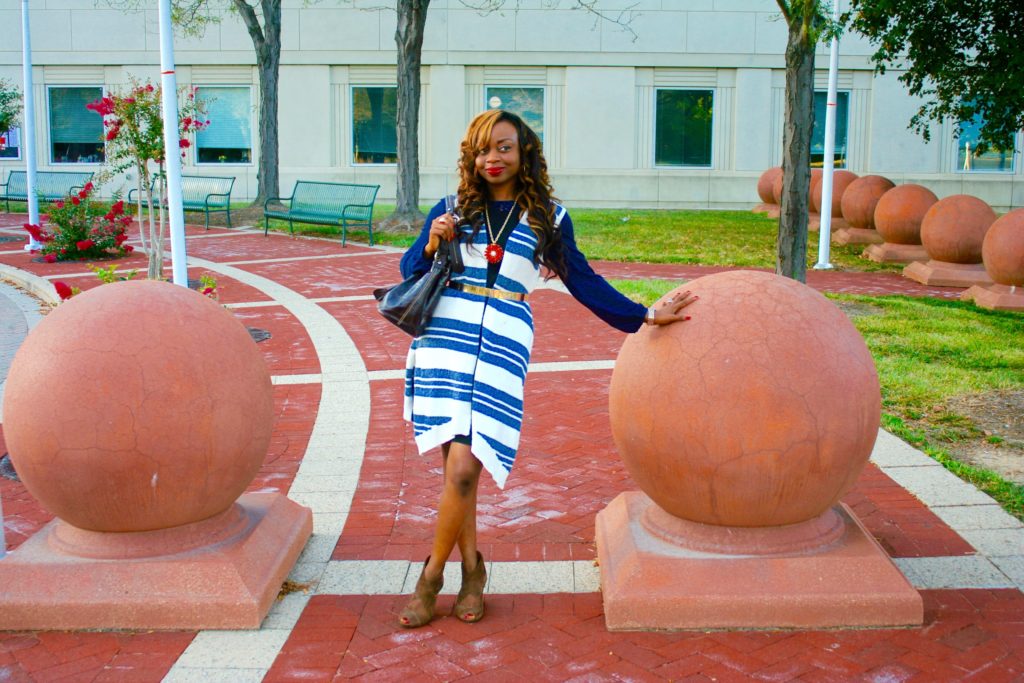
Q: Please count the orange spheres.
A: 10